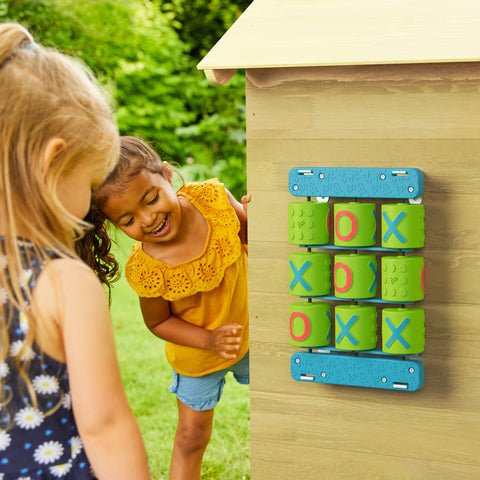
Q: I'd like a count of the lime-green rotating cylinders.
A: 9